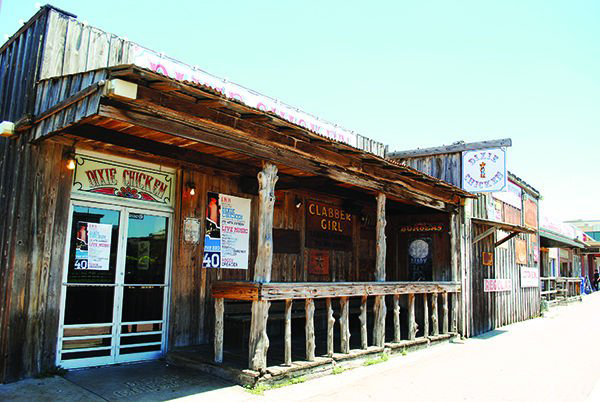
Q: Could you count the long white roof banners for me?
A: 1